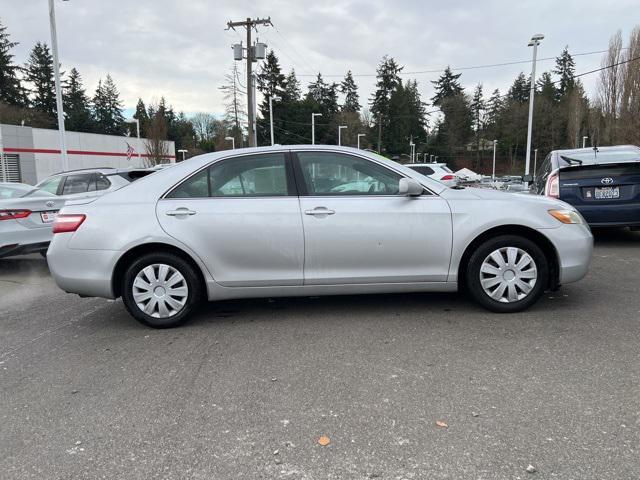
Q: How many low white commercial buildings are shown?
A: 1